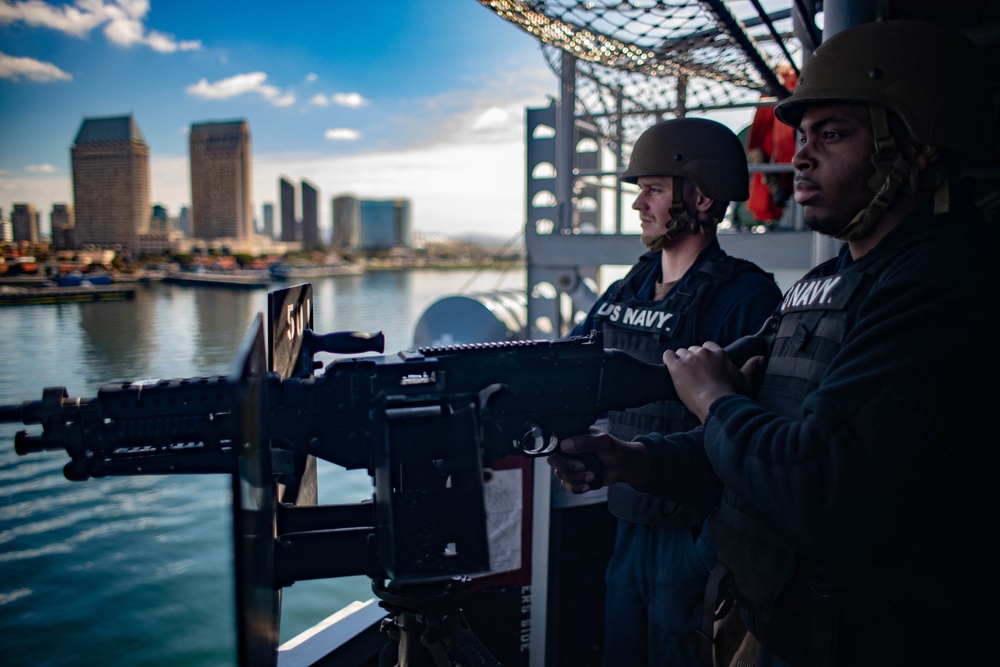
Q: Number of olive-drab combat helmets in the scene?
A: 2